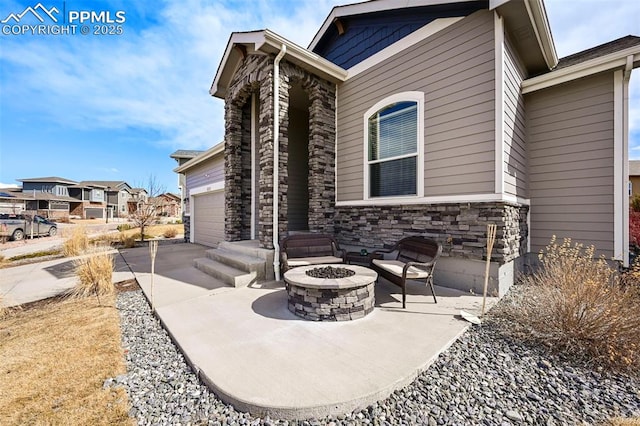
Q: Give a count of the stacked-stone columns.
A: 3